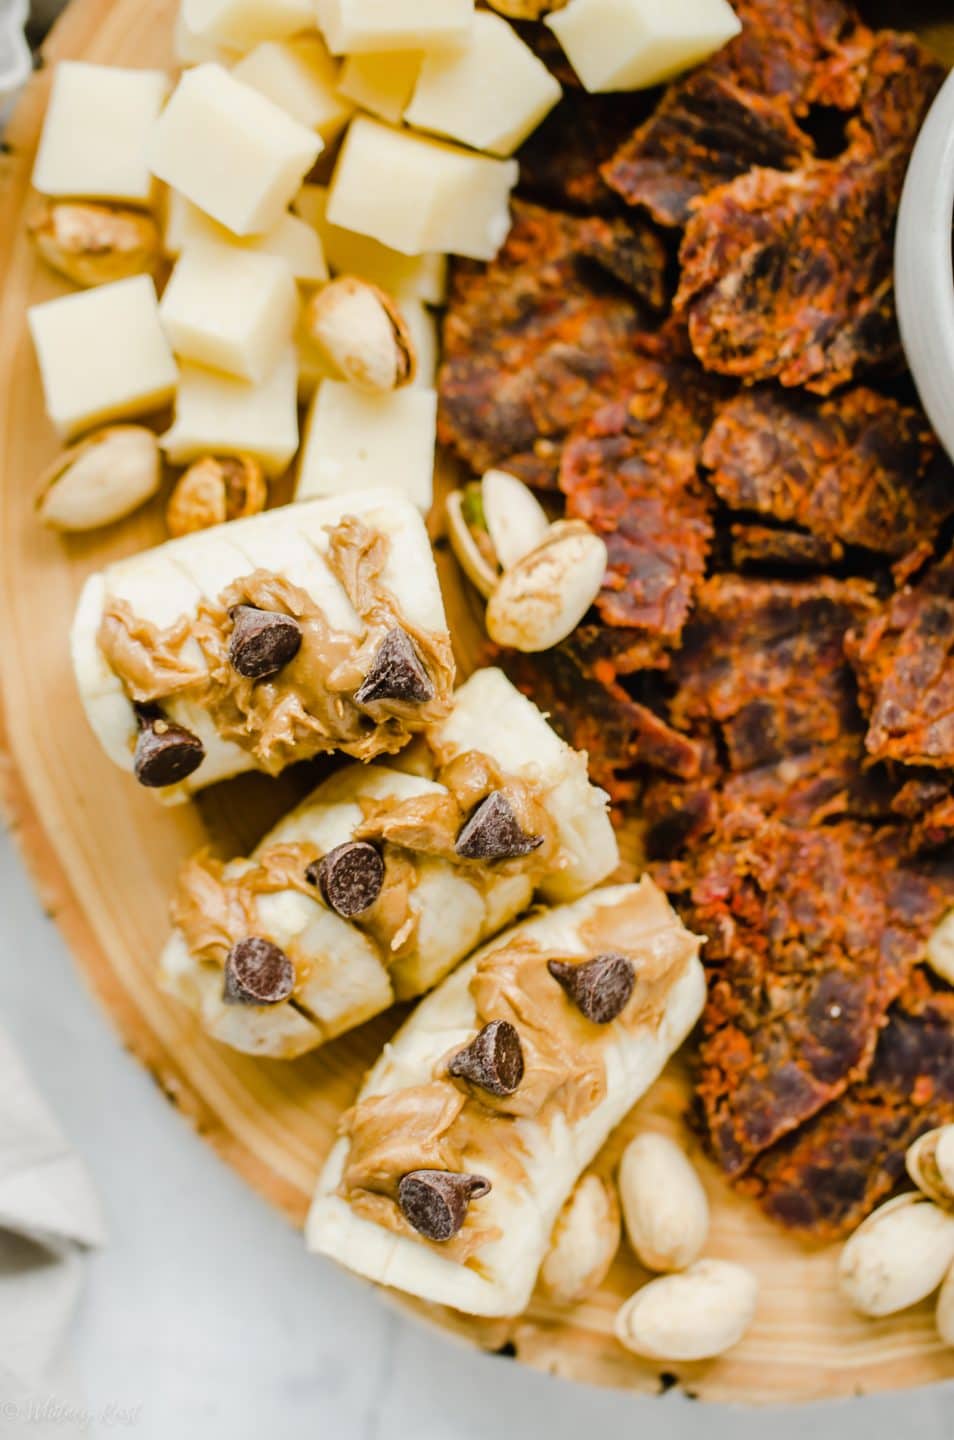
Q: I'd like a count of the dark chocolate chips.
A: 9